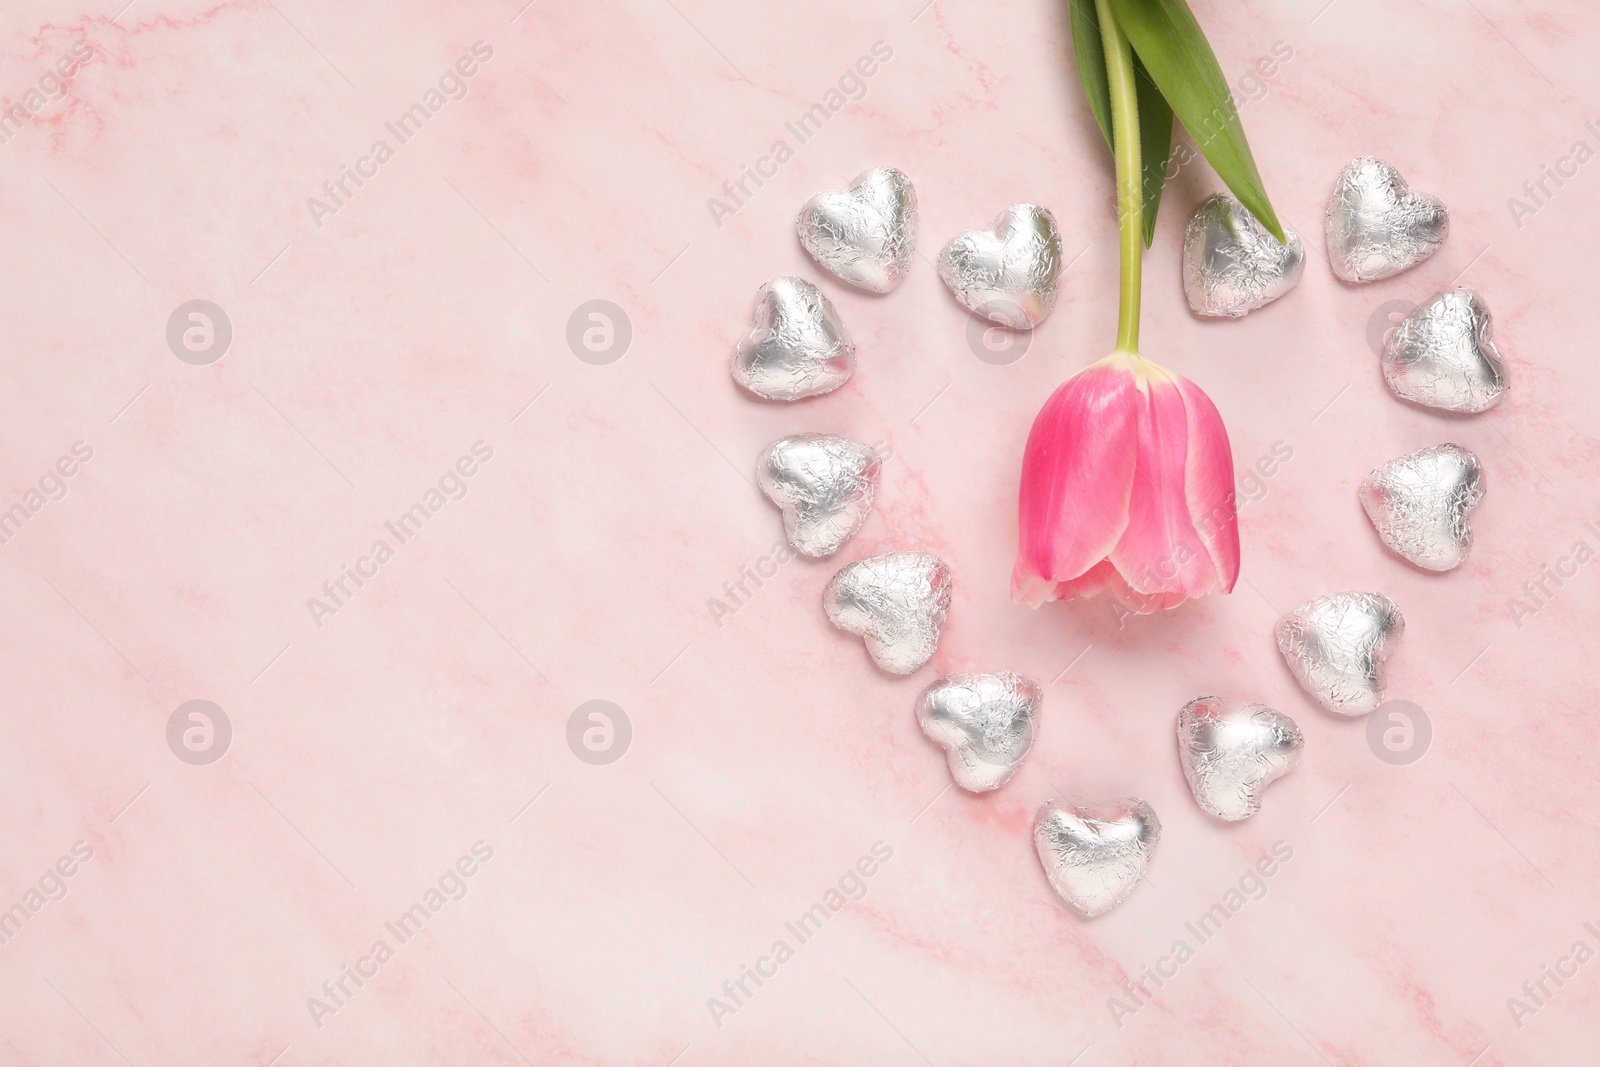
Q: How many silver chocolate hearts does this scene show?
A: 13